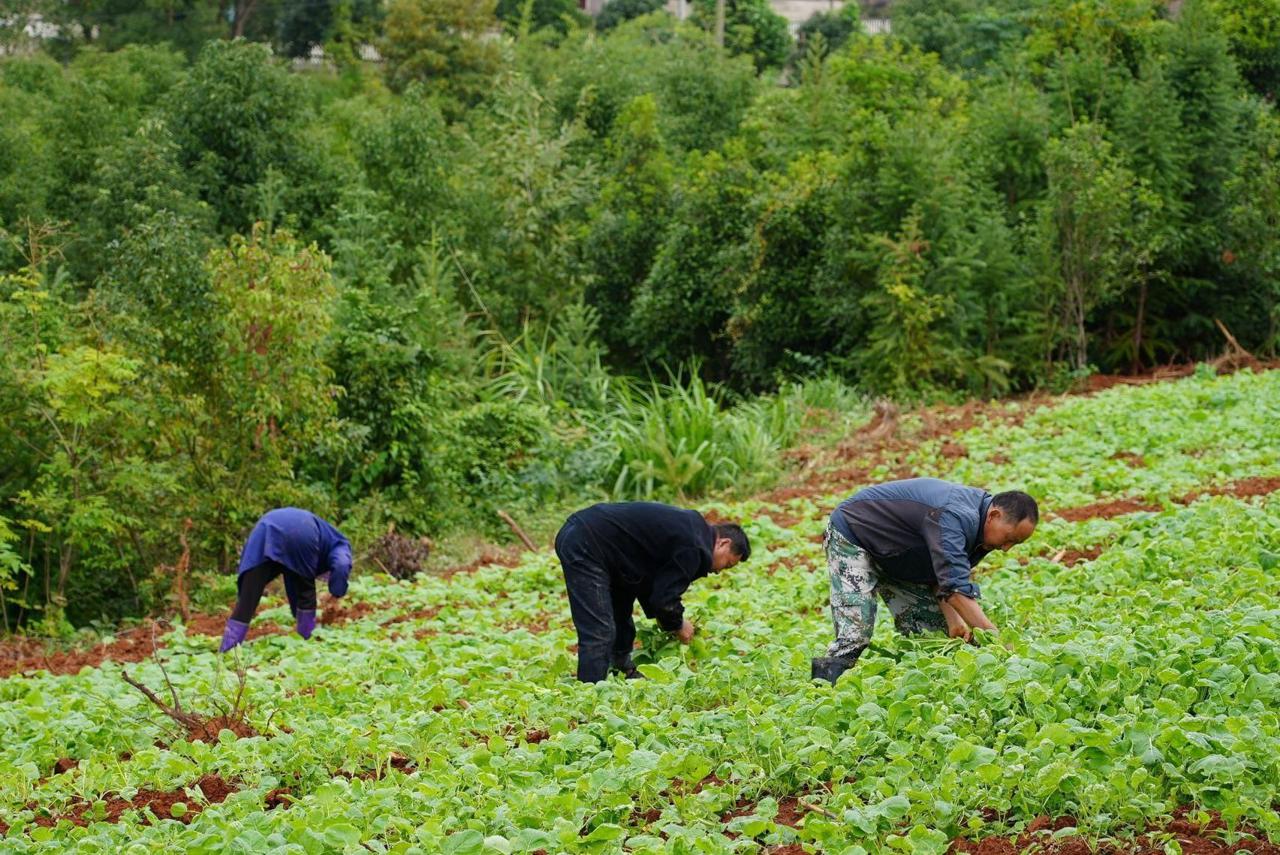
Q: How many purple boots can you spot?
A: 2